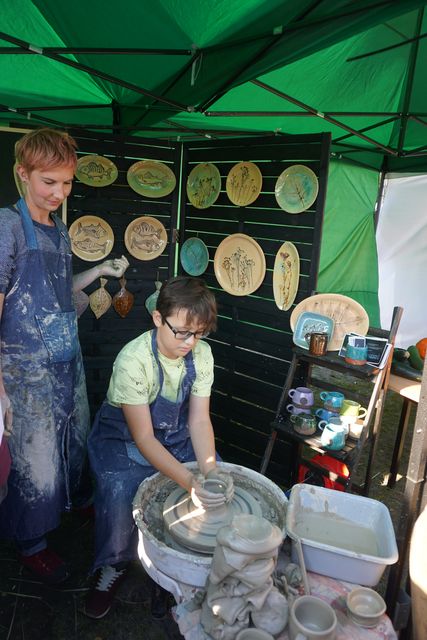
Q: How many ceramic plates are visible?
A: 12